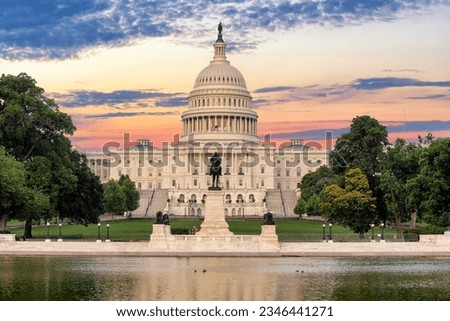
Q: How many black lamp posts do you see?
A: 8